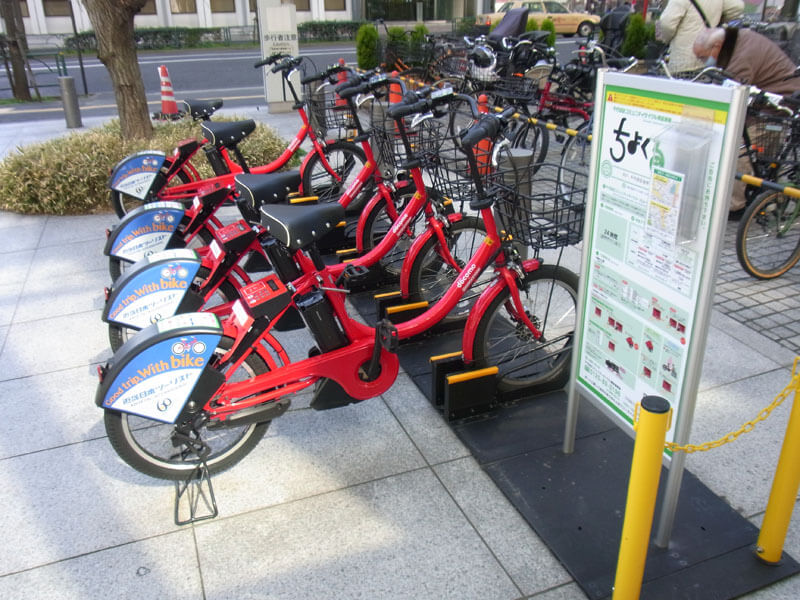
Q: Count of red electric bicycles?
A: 4